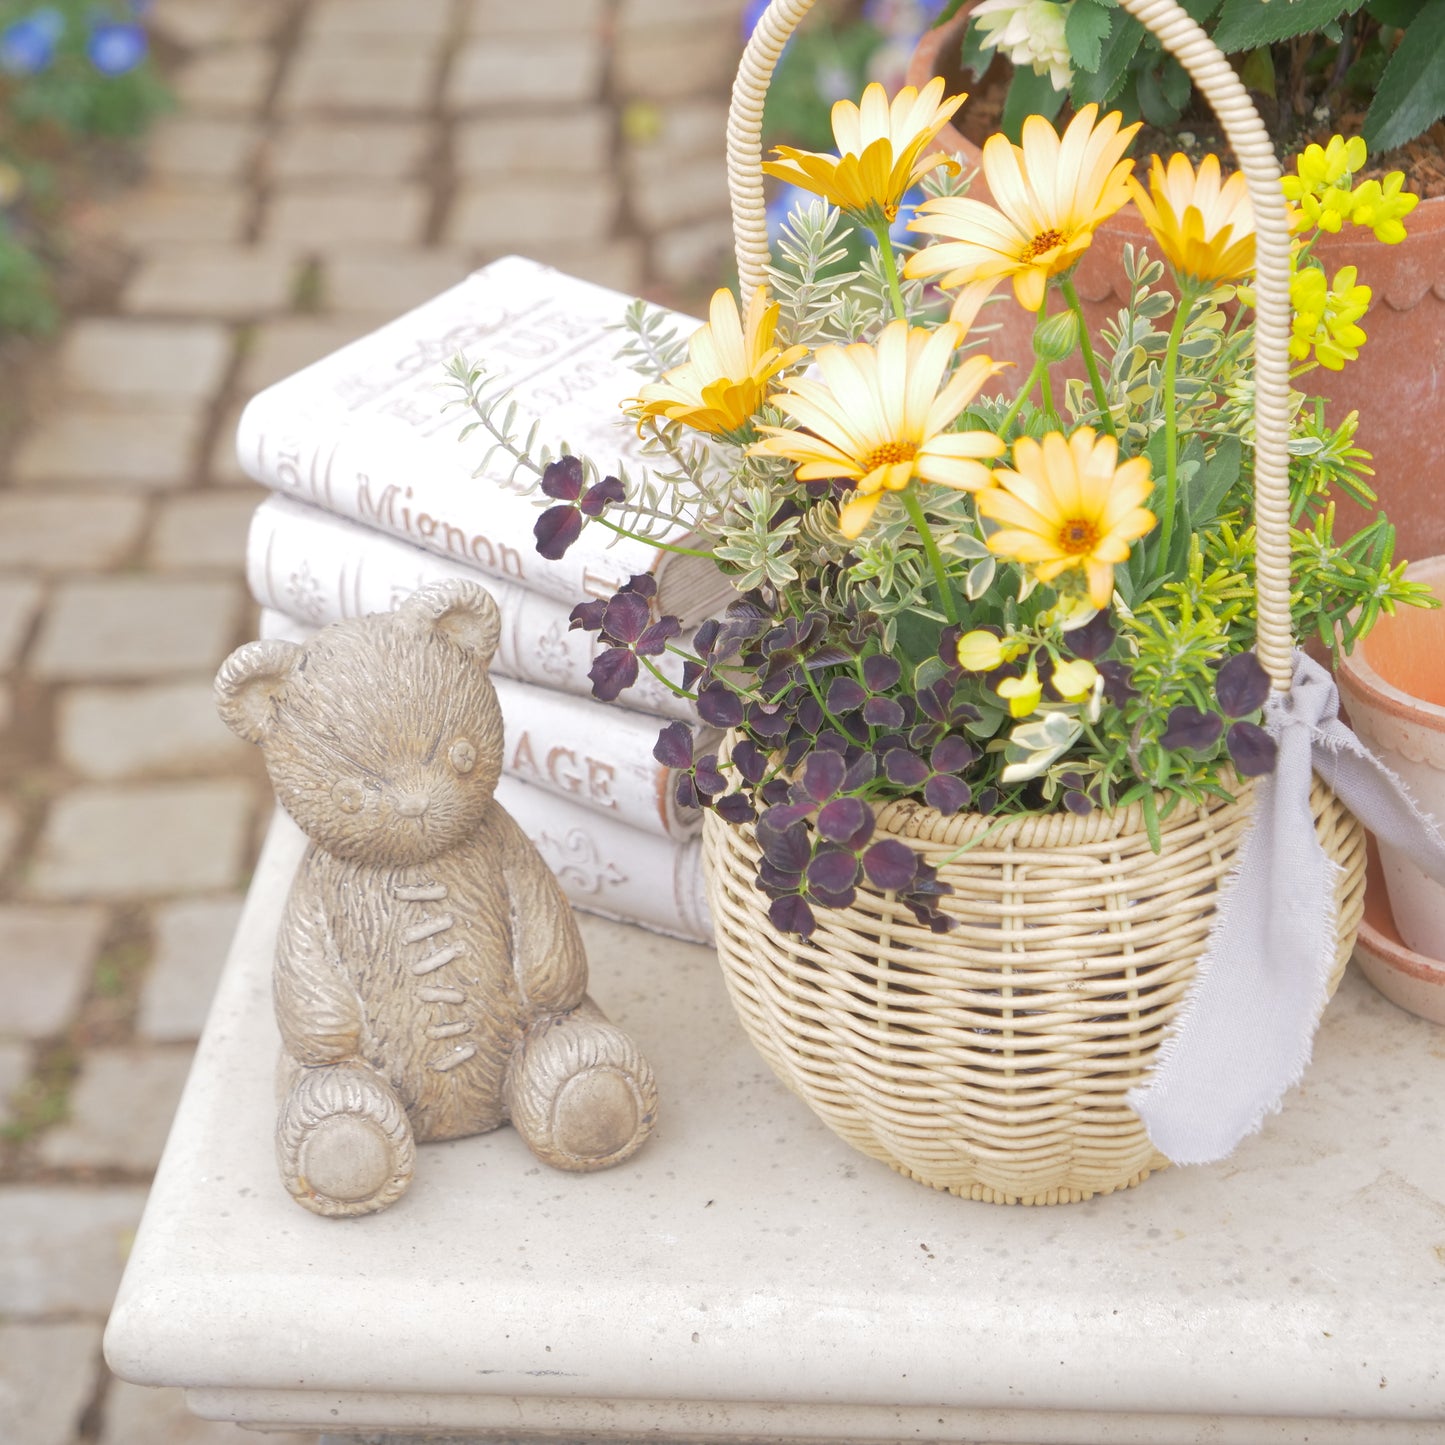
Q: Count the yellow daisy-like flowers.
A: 6